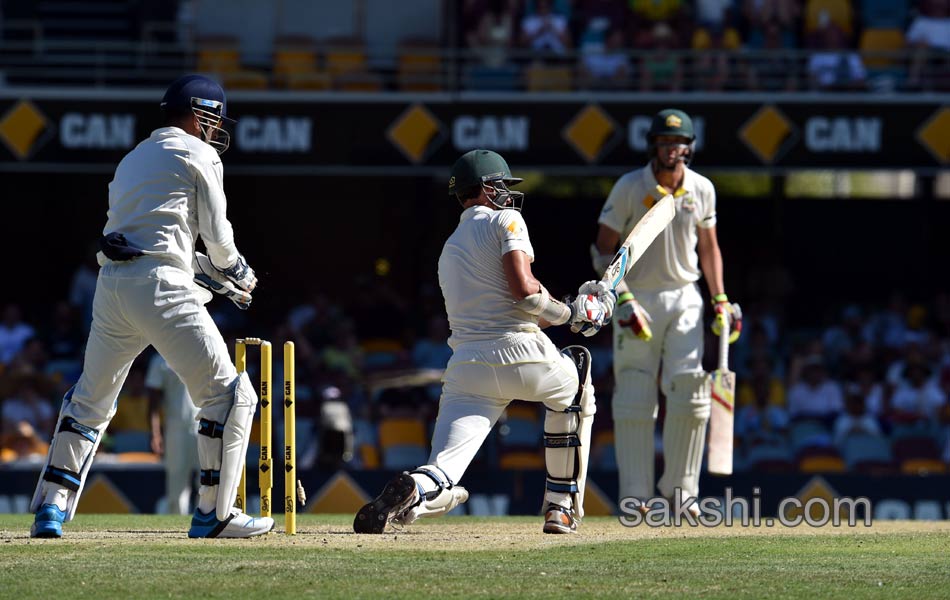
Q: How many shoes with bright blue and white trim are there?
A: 2